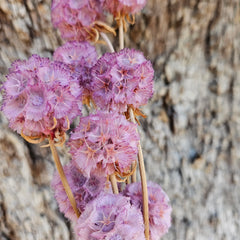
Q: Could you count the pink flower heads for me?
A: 9